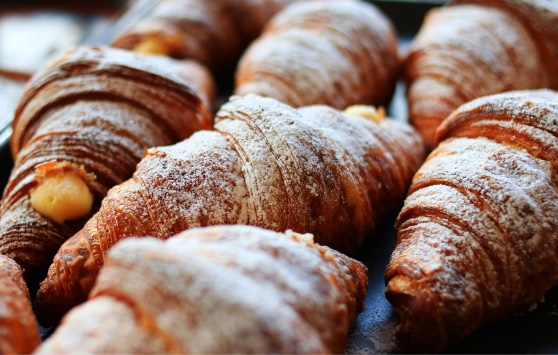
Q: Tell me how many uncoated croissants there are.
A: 0